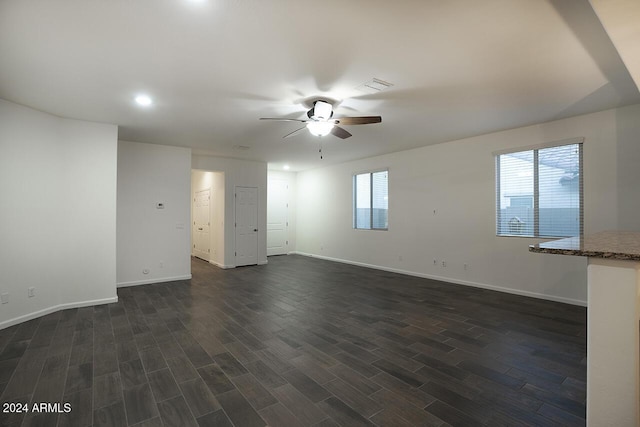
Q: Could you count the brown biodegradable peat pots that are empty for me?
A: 0